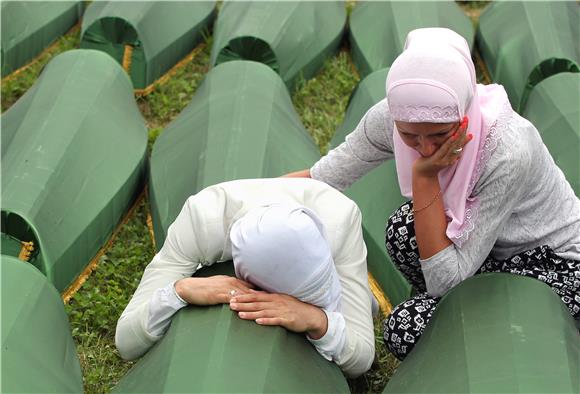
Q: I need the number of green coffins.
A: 12